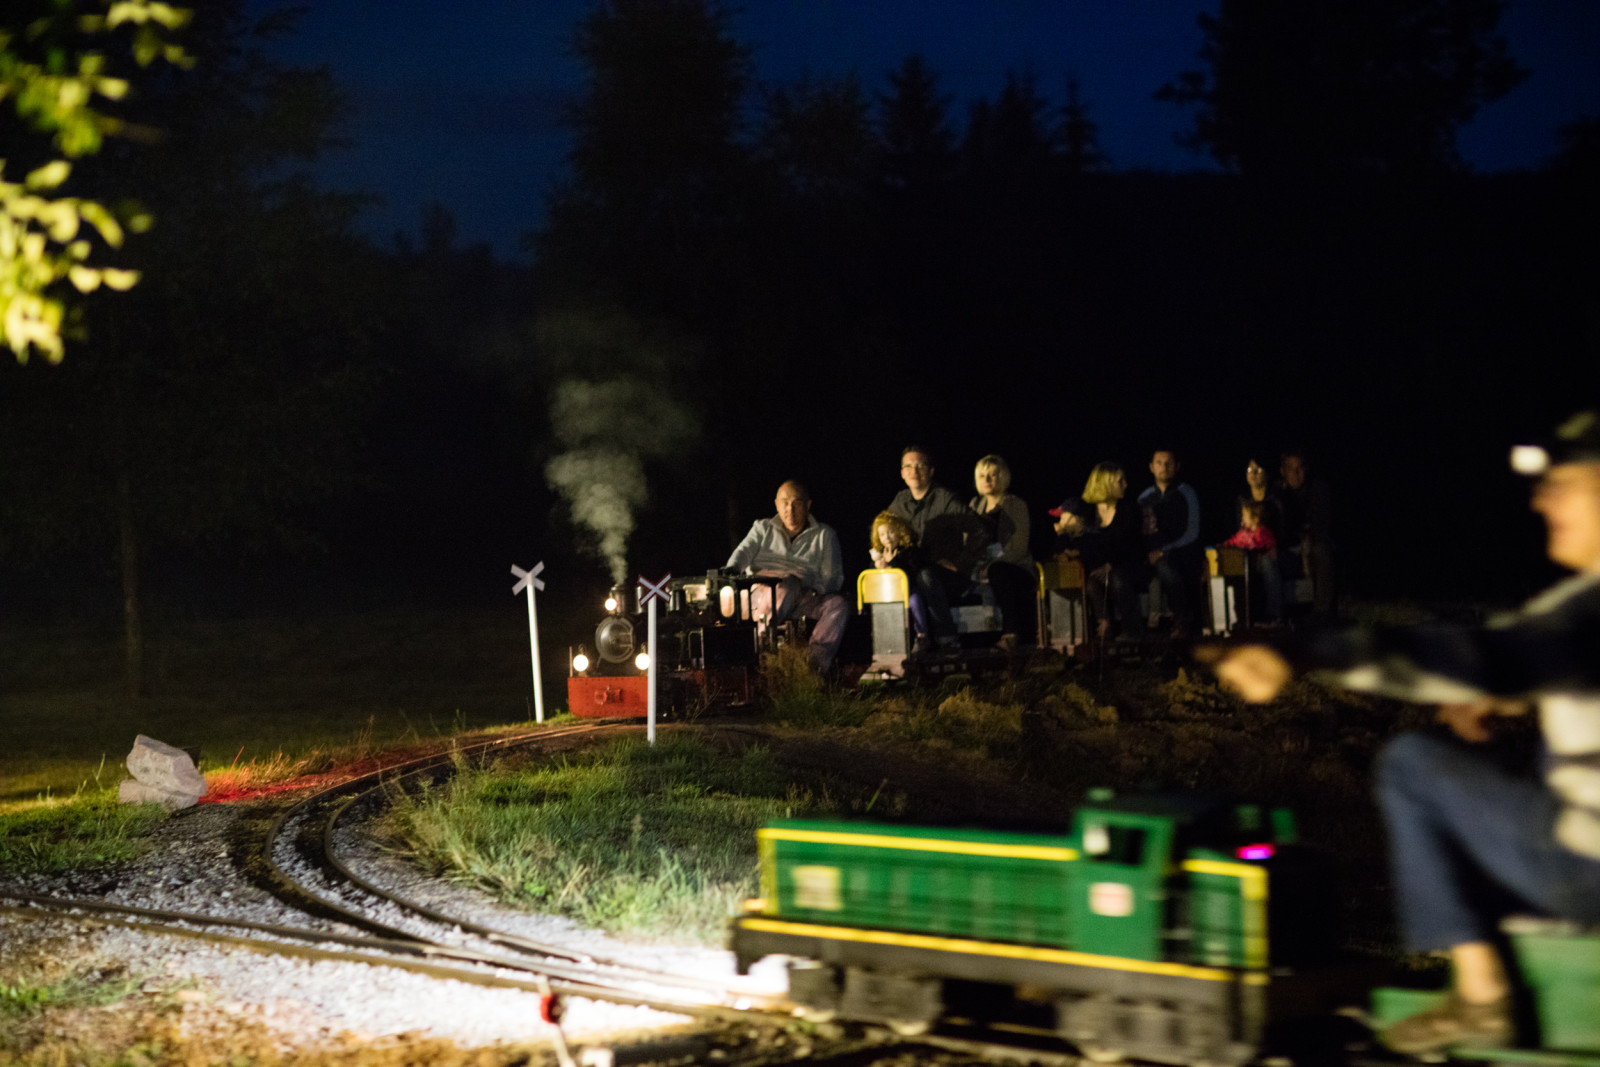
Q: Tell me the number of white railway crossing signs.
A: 2